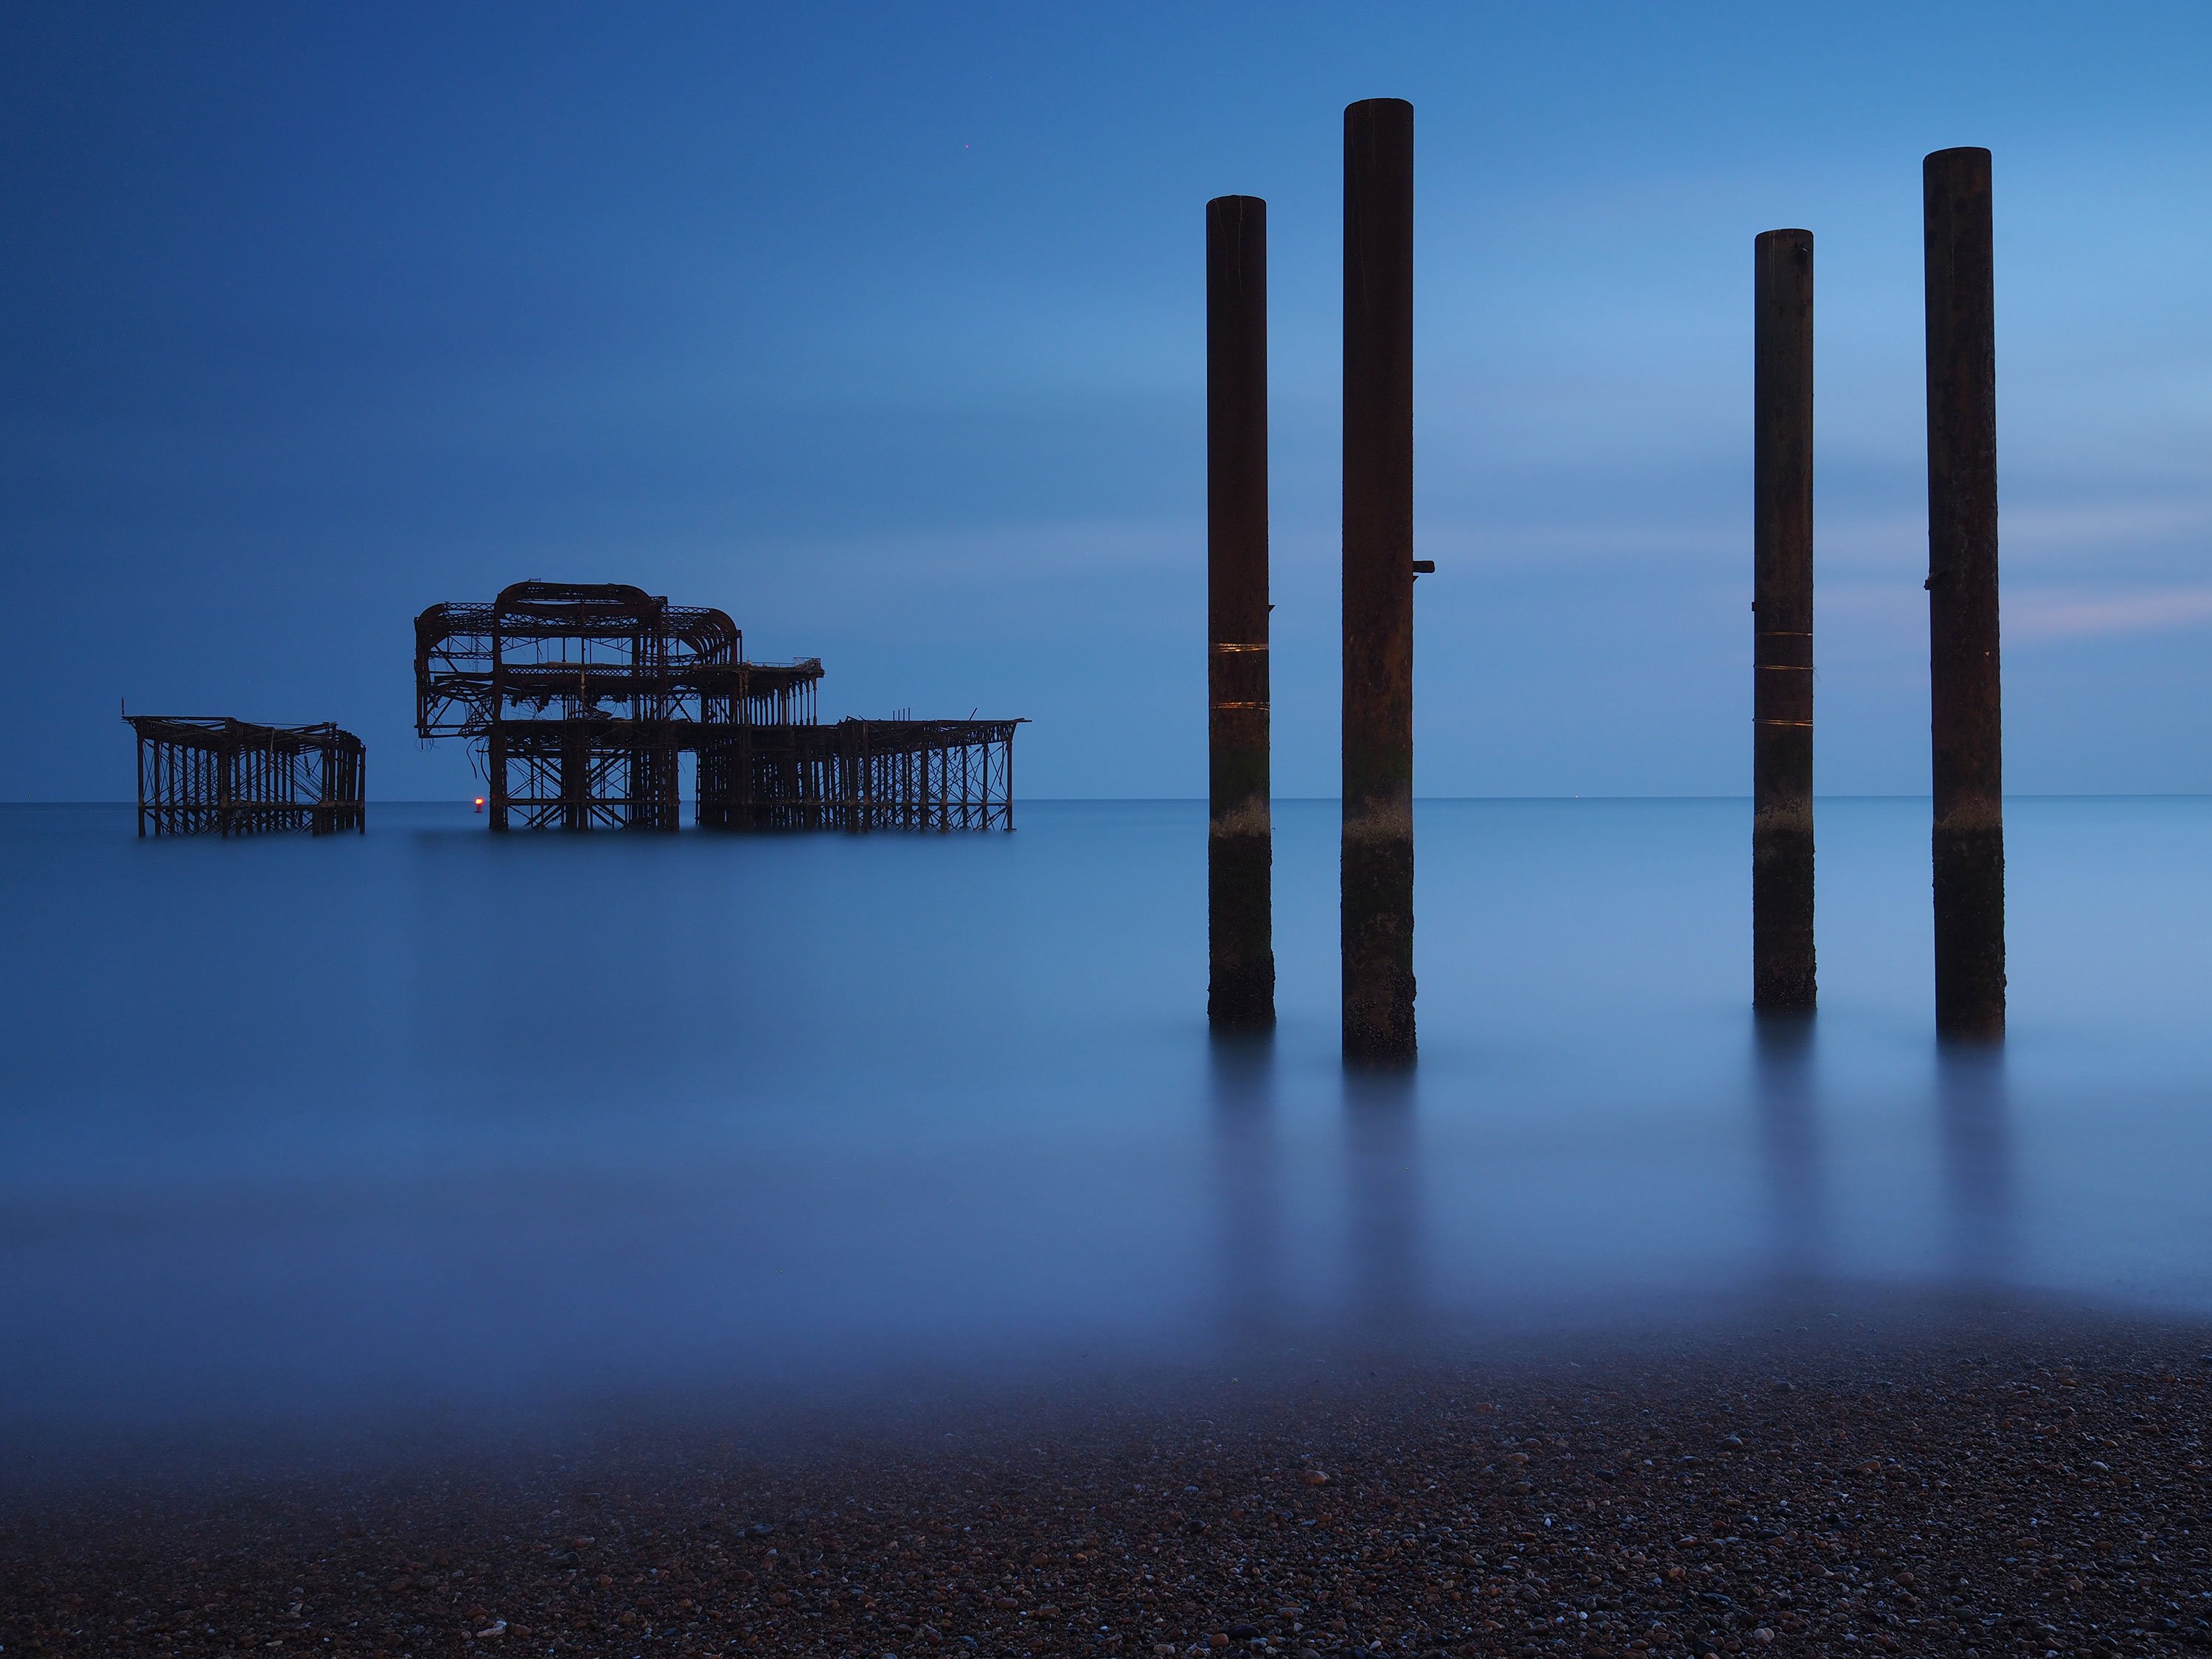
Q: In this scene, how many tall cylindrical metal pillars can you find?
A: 4